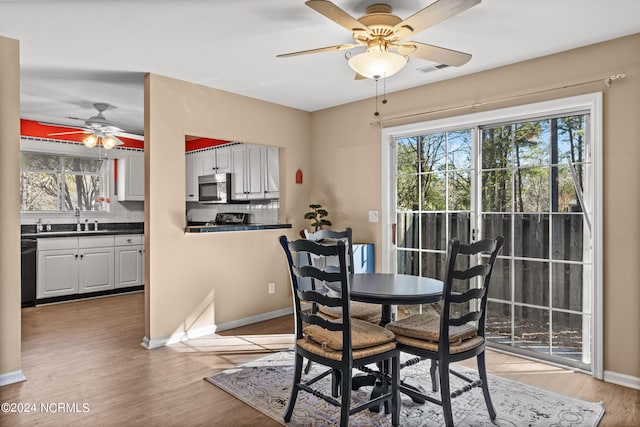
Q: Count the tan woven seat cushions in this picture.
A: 3